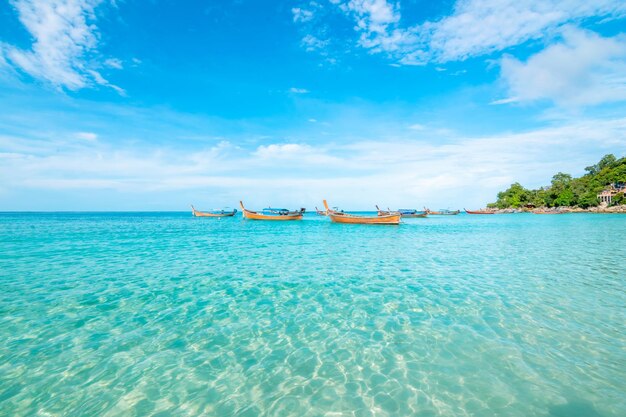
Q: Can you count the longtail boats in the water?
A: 7